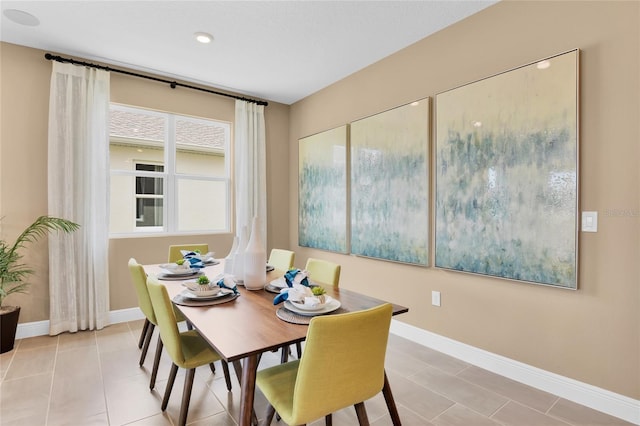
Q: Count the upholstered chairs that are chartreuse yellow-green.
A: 6